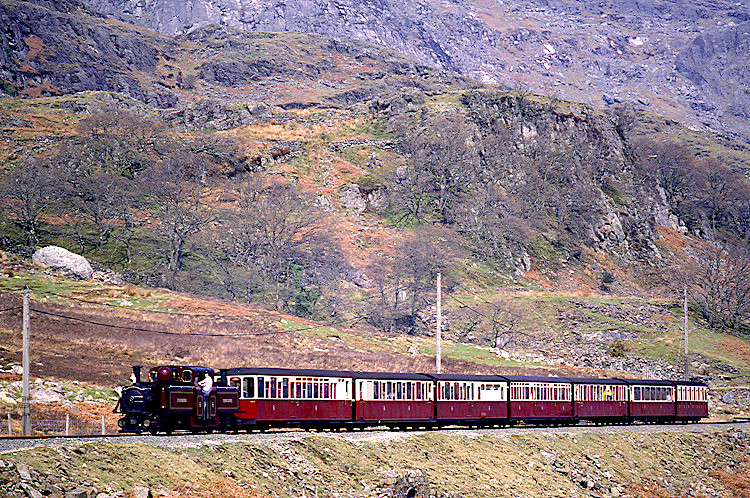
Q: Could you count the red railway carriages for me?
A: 7